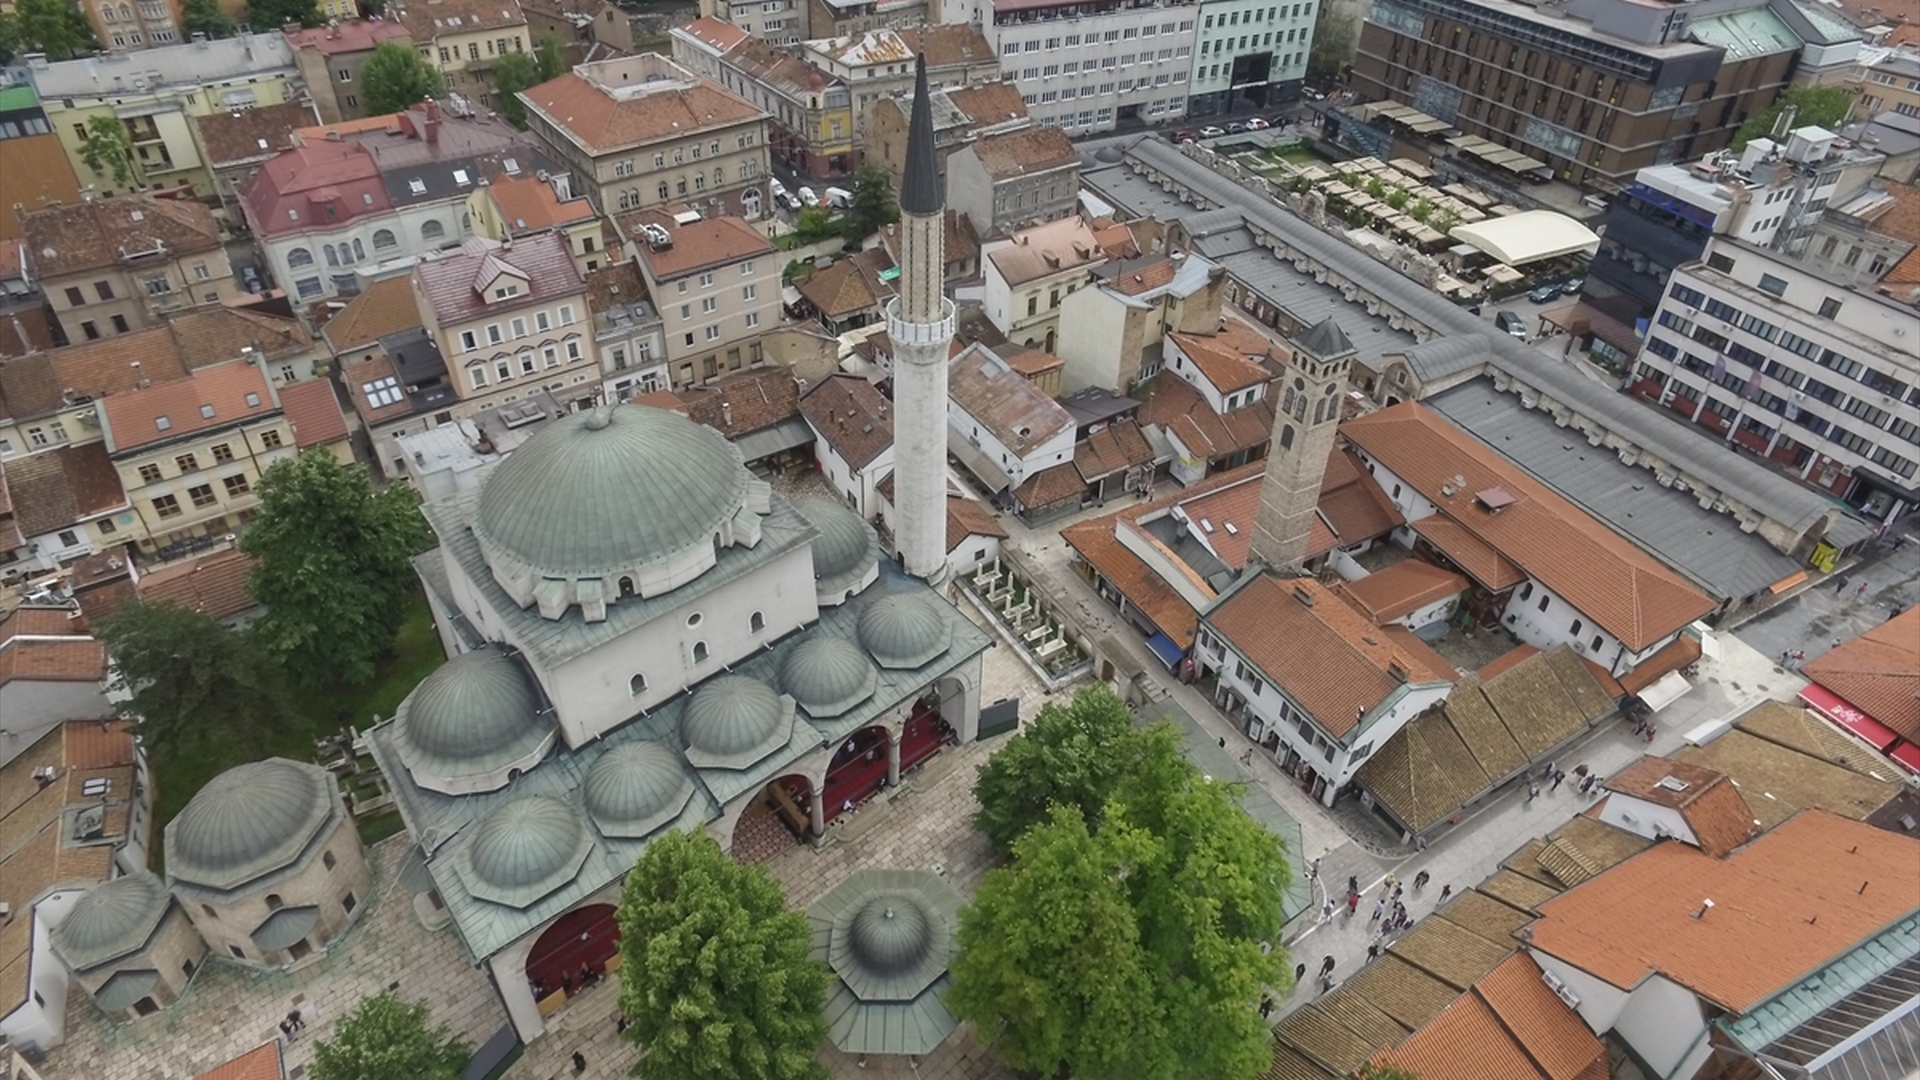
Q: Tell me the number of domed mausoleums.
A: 2